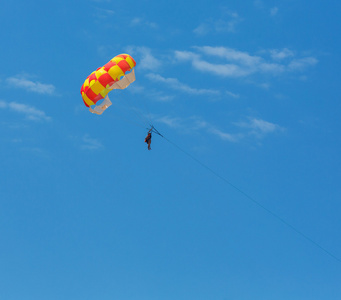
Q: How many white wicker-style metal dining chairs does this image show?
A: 0